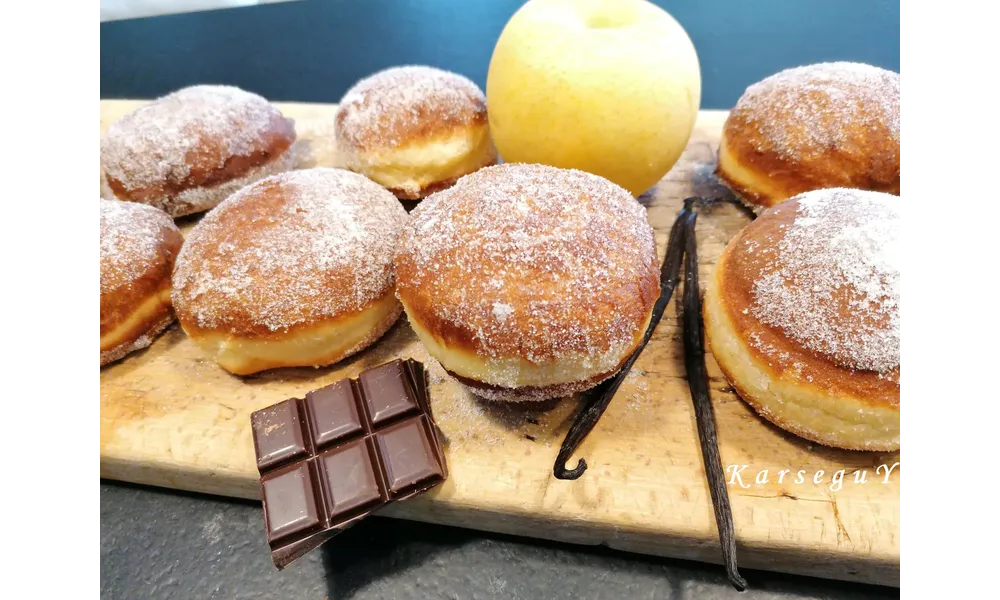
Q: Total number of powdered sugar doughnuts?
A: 7